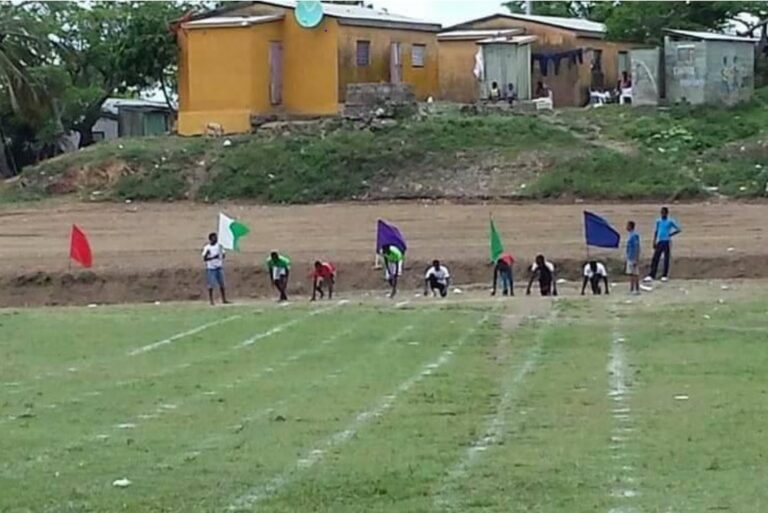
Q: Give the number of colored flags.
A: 5